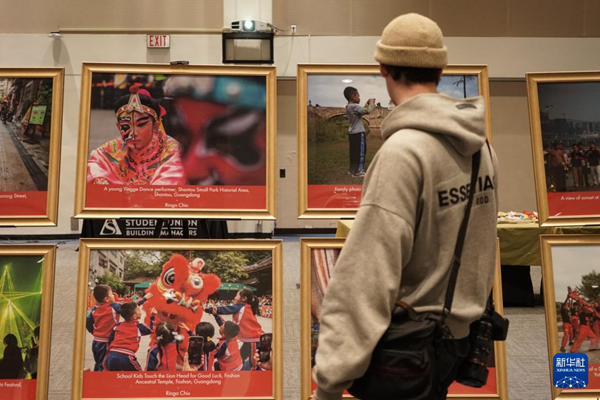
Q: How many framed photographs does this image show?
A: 8